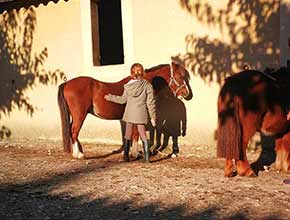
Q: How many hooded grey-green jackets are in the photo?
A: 1